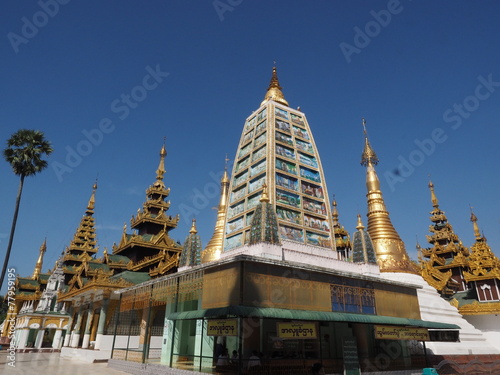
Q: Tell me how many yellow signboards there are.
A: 3